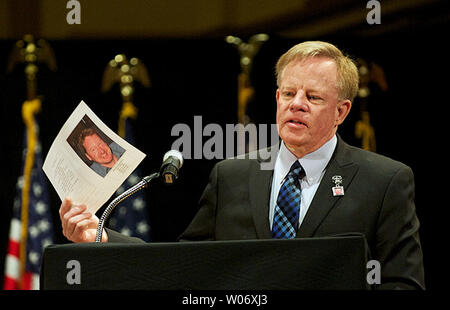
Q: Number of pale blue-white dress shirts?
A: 1